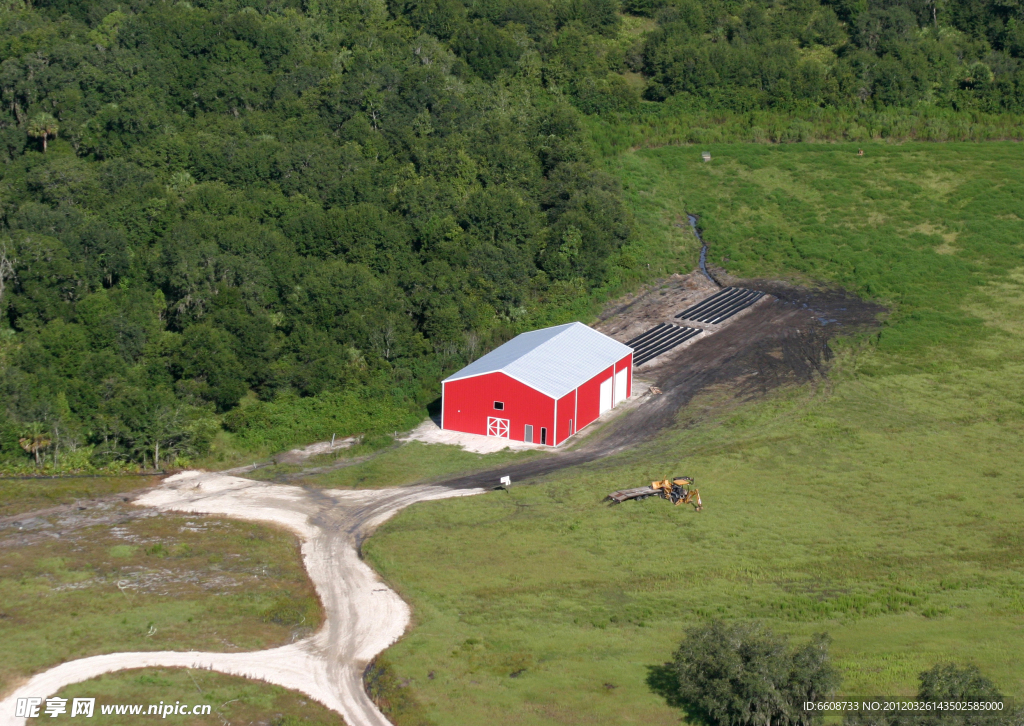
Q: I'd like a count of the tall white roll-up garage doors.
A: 2